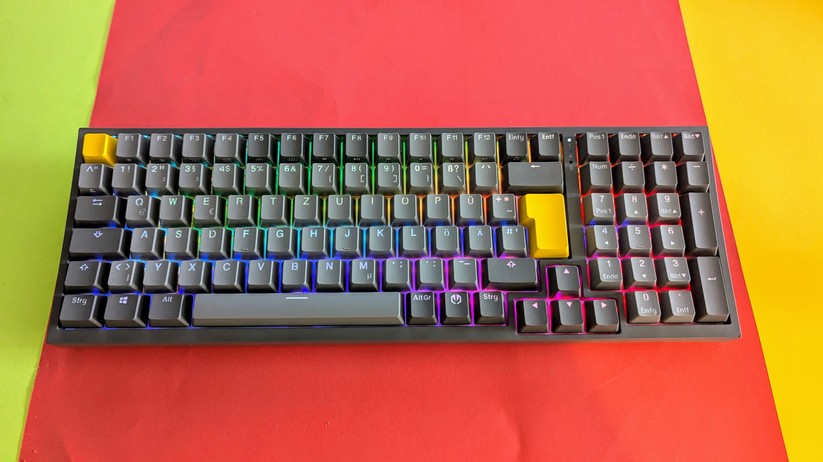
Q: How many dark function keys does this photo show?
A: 4